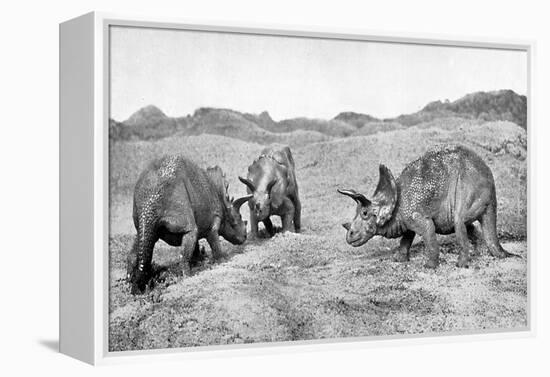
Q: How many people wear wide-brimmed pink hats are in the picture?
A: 0